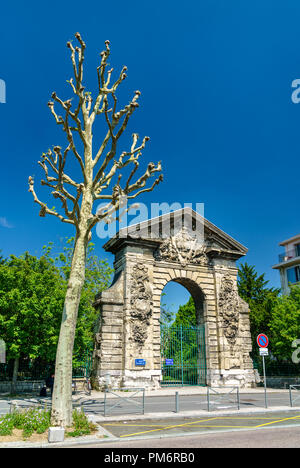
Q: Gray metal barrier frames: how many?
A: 3